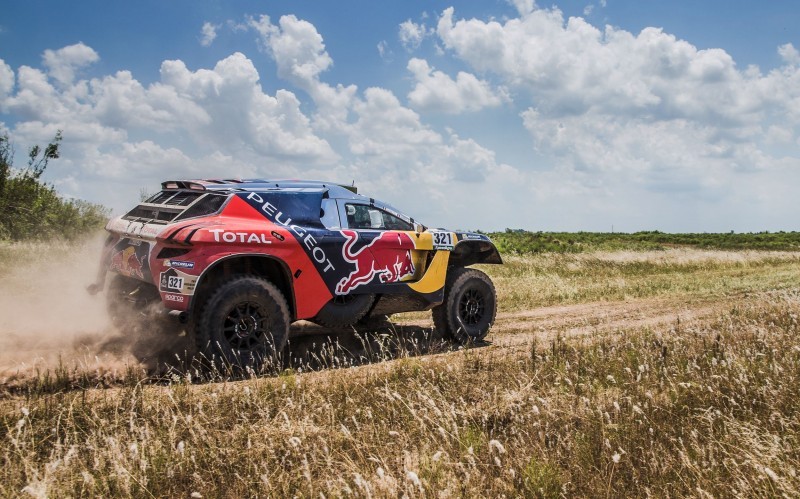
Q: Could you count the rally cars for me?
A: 1